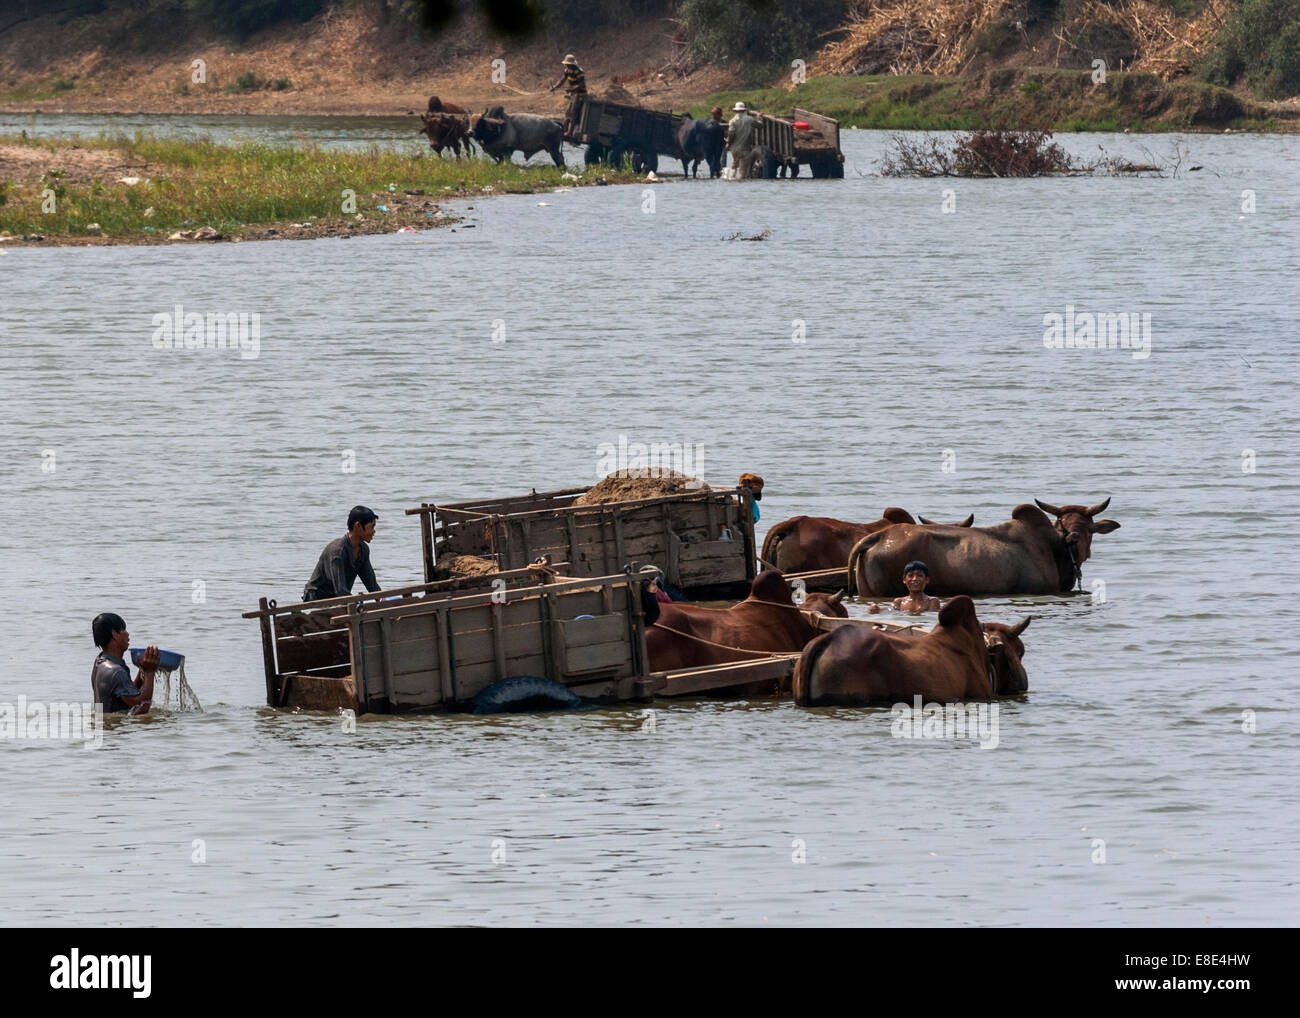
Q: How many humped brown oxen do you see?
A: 5